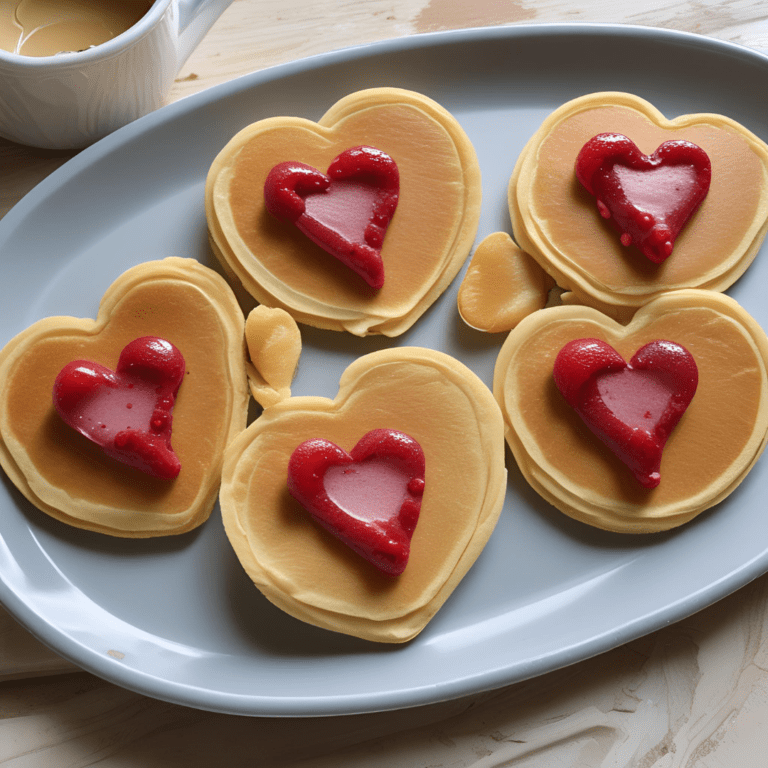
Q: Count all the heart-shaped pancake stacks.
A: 5